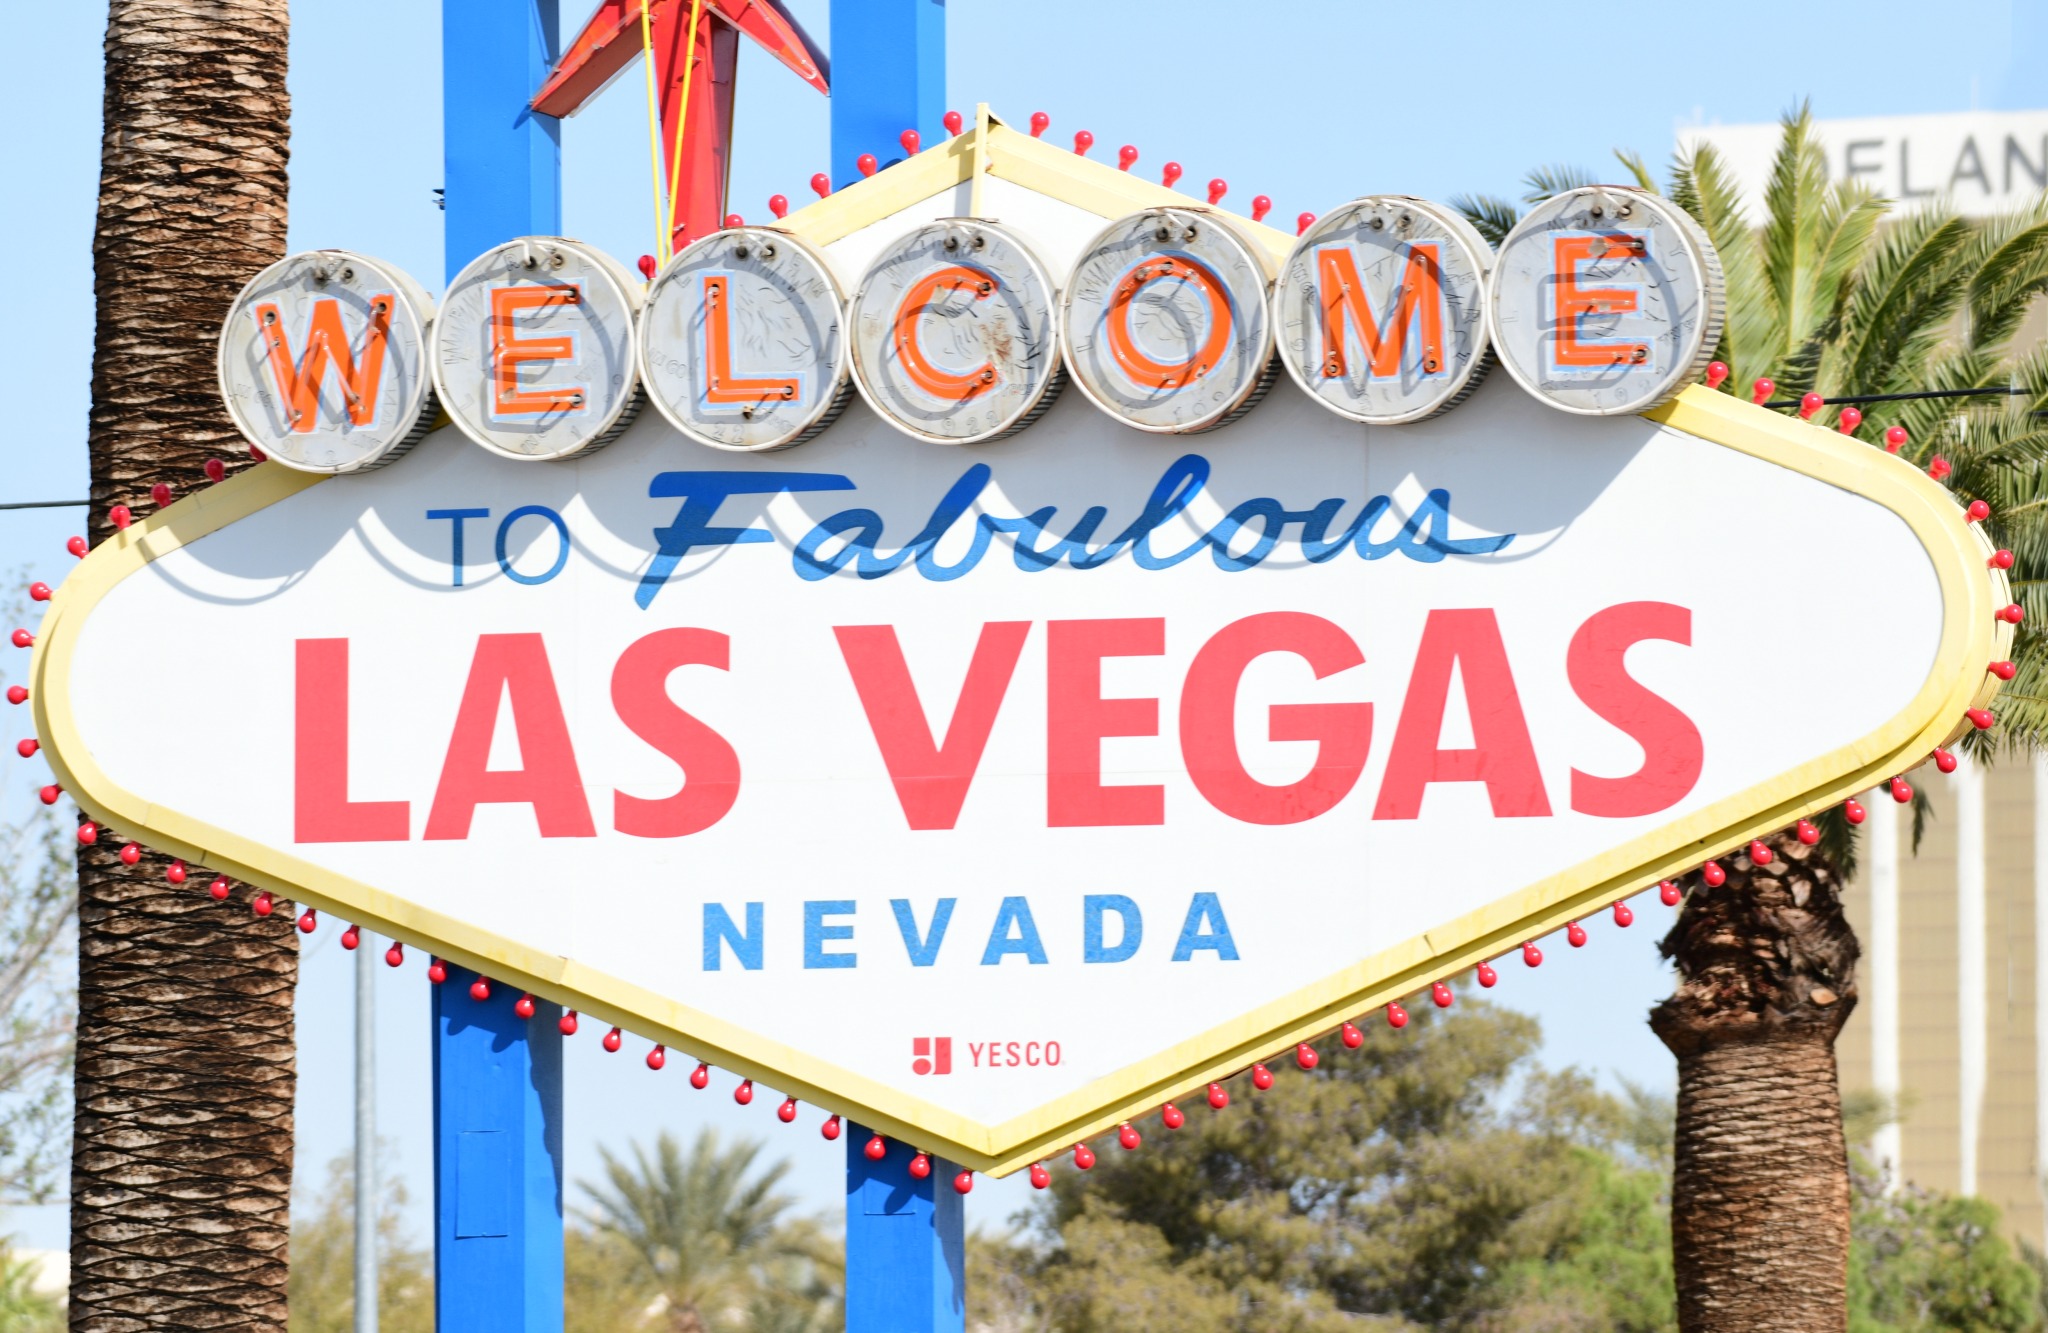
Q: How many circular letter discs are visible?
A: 7